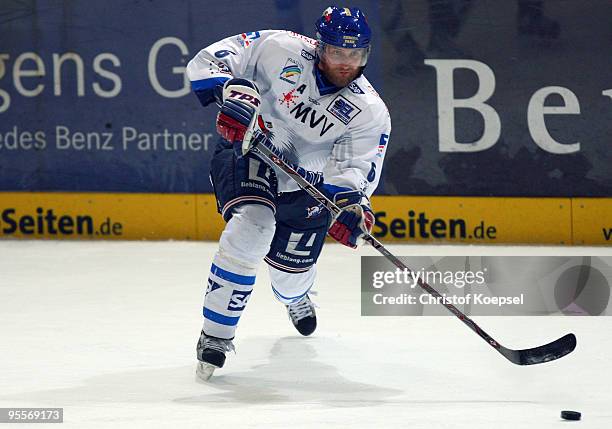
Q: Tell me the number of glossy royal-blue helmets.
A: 1